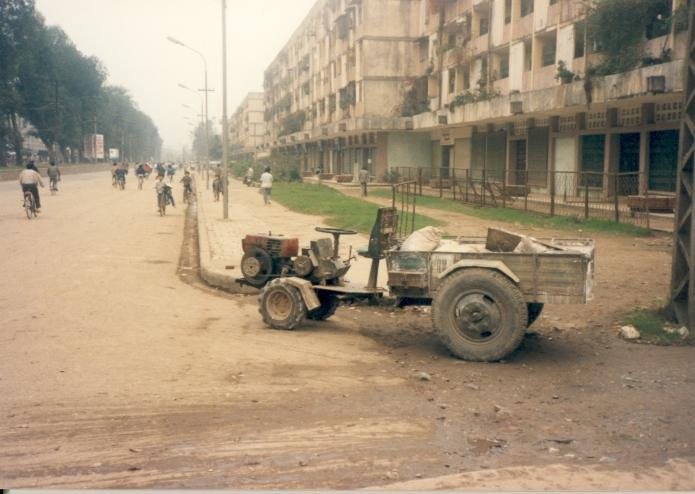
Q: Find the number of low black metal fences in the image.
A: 1